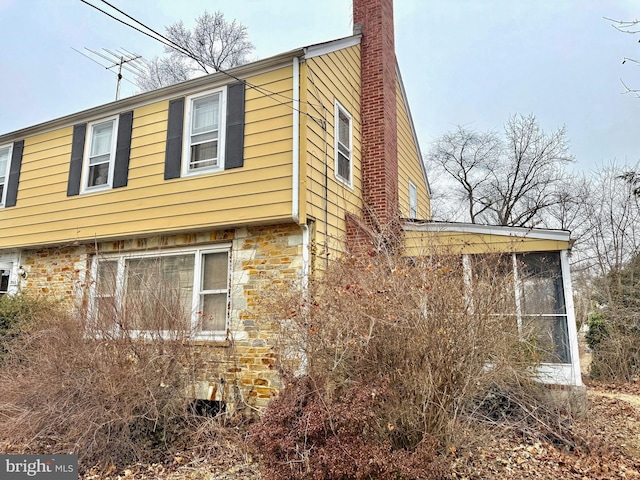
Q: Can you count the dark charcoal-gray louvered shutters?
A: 5